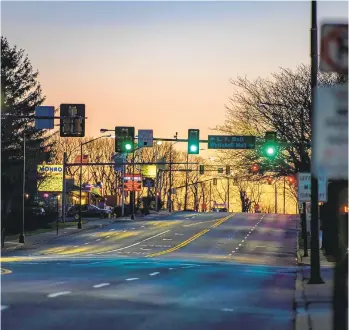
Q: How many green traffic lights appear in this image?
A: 3